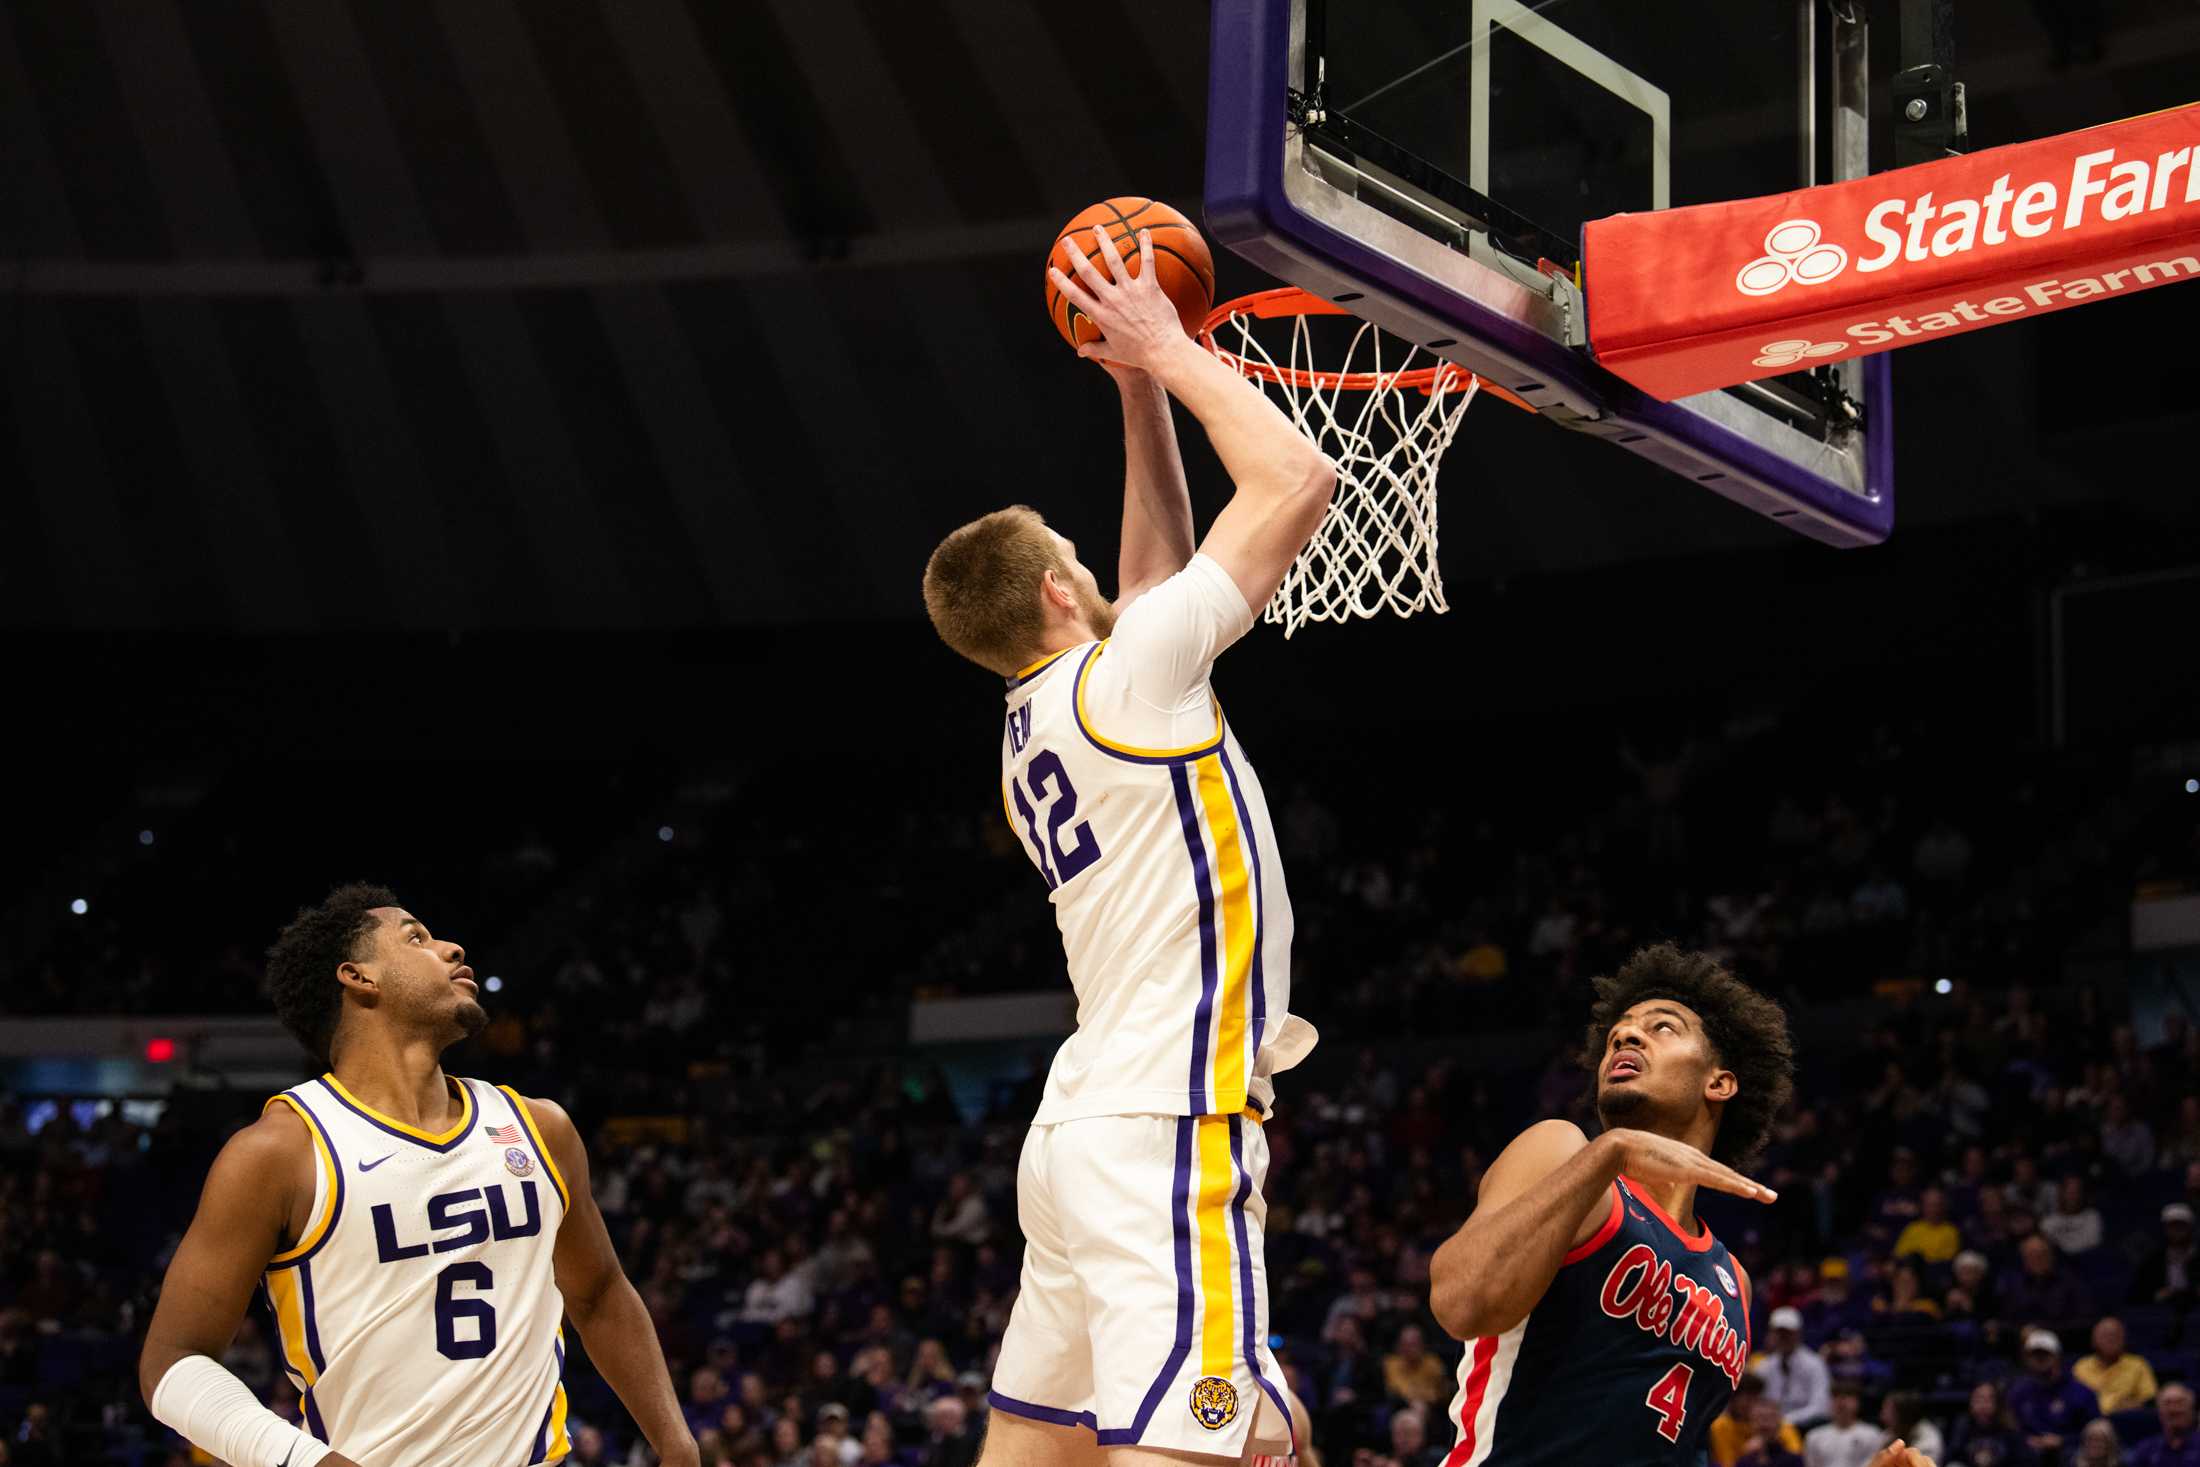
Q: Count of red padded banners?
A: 1